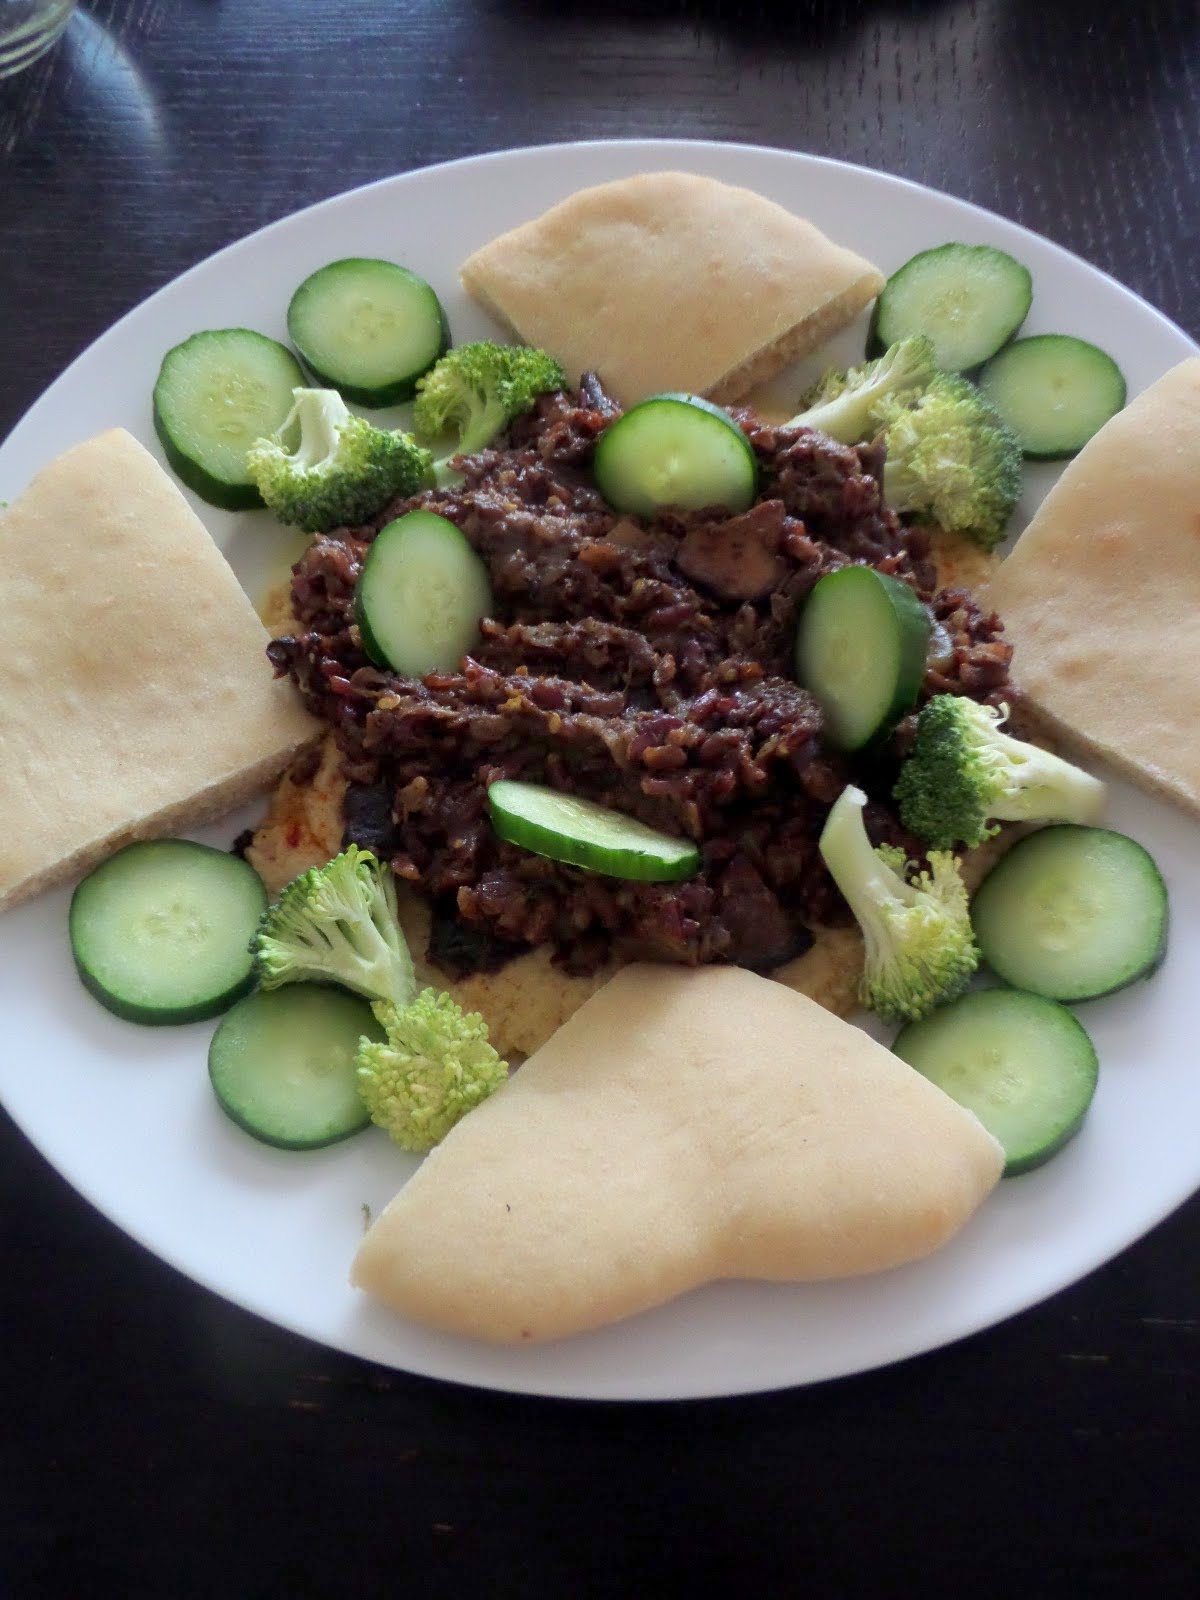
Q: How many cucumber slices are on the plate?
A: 12